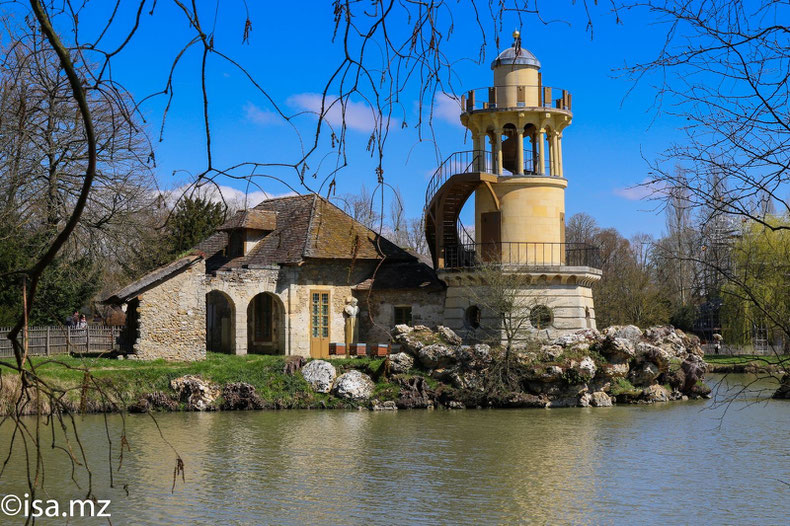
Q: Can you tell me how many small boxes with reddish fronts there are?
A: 3